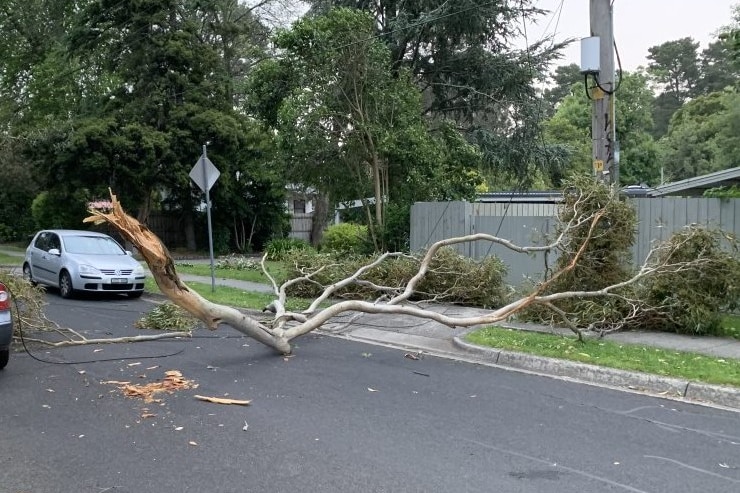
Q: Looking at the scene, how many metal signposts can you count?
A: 1